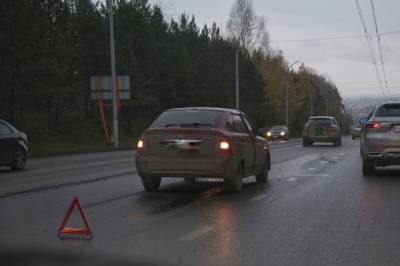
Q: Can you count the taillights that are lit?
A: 3